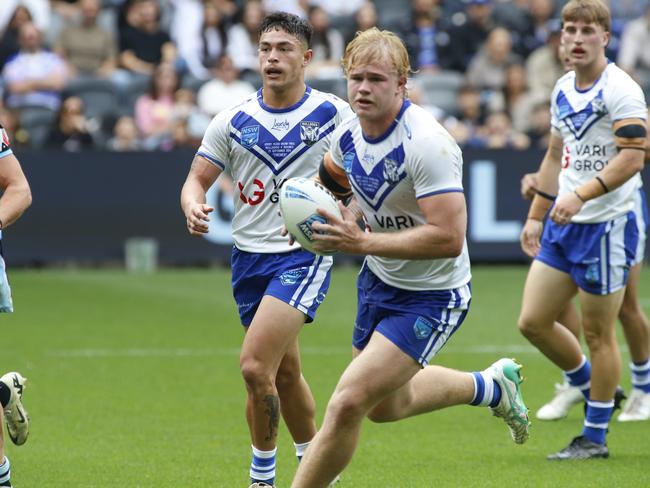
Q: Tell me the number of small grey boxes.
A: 1